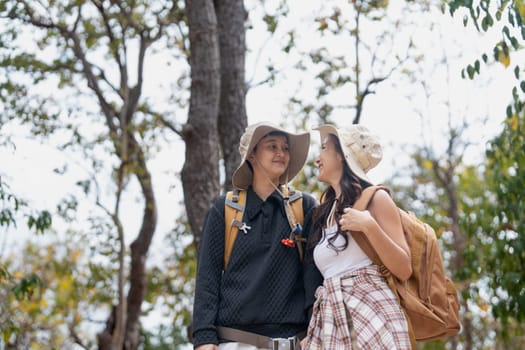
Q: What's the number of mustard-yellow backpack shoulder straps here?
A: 2